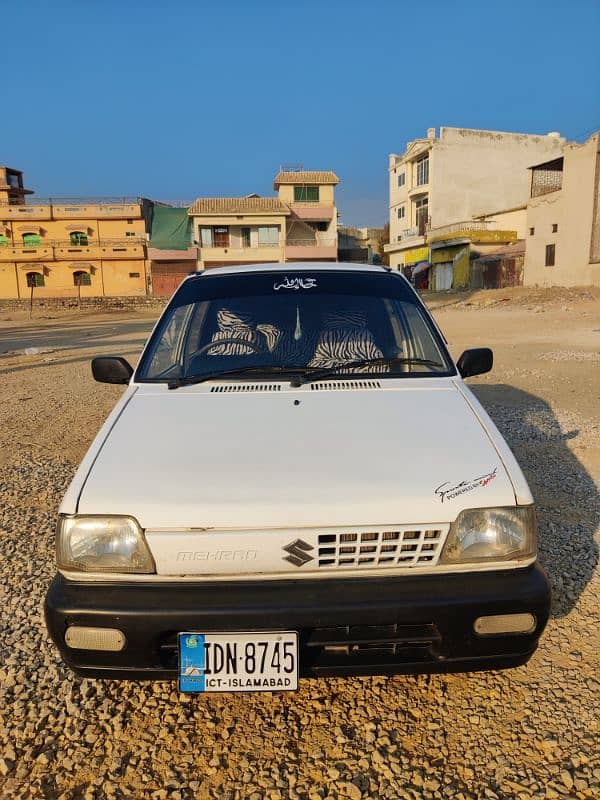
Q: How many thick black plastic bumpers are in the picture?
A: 1